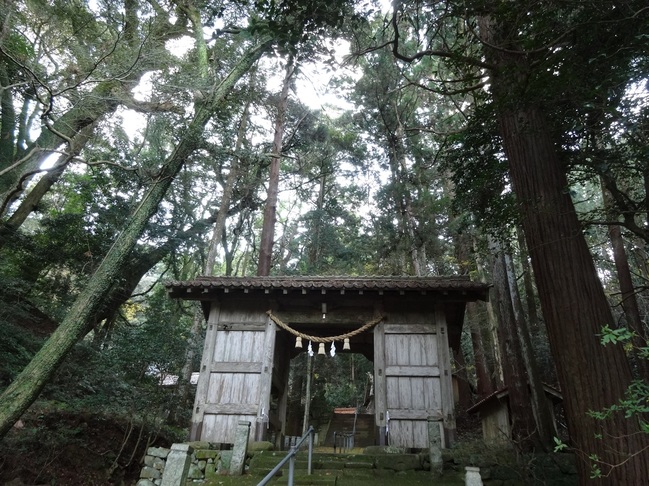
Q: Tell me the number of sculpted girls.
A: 0